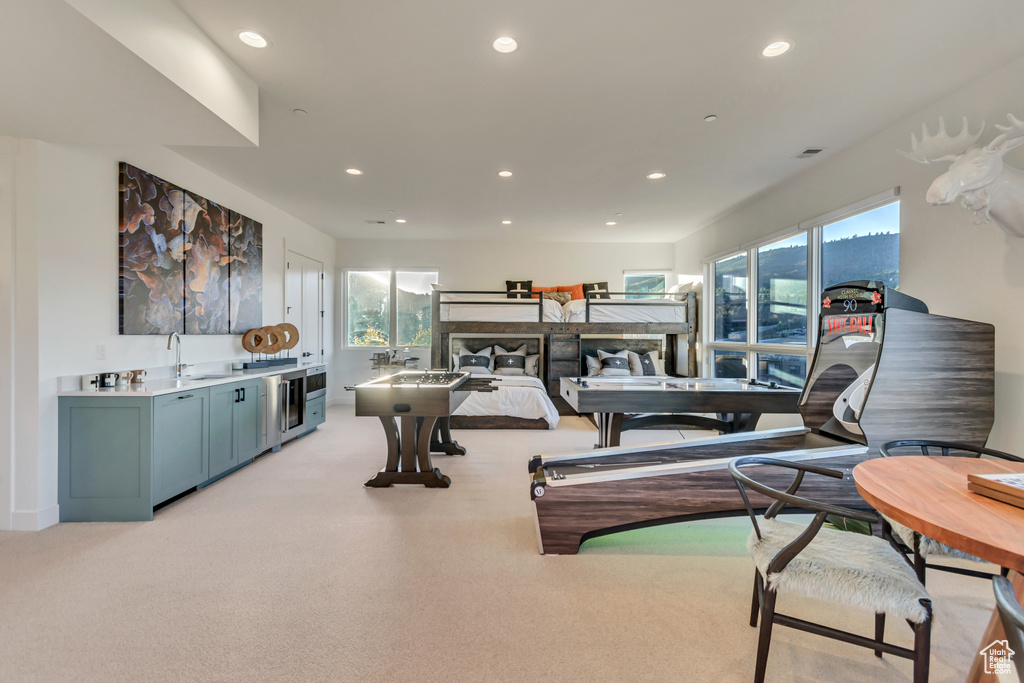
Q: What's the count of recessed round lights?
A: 9